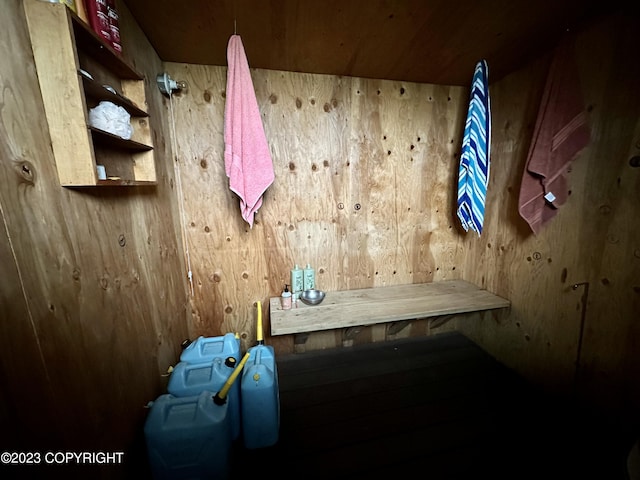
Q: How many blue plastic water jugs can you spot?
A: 4